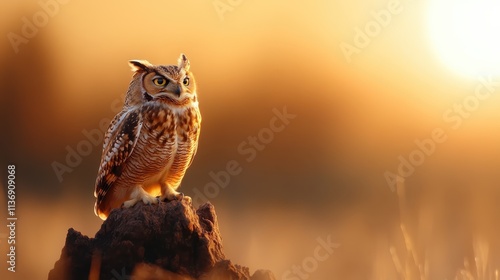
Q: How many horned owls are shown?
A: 1